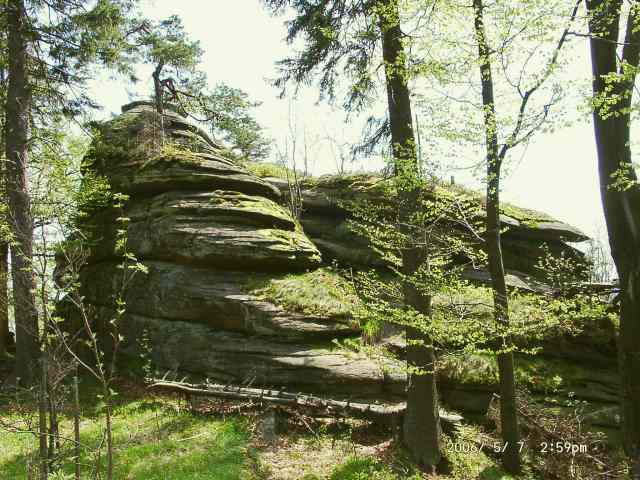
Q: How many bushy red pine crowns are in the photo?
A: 0